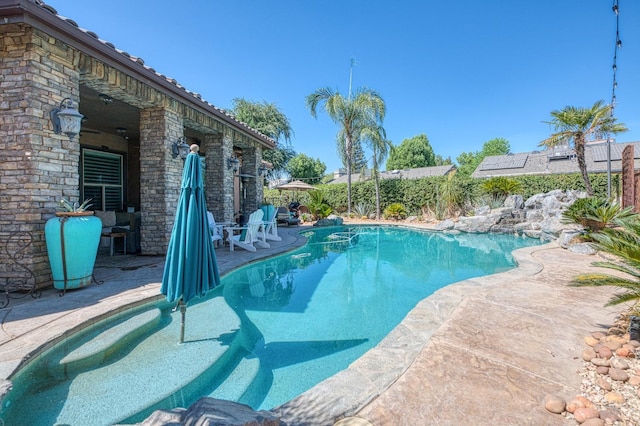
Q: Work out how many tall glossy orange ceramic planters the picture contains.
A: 0